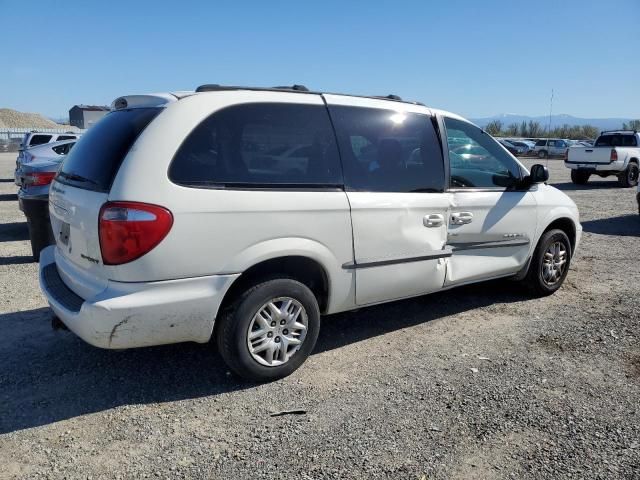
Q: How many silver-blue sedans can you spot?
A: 1